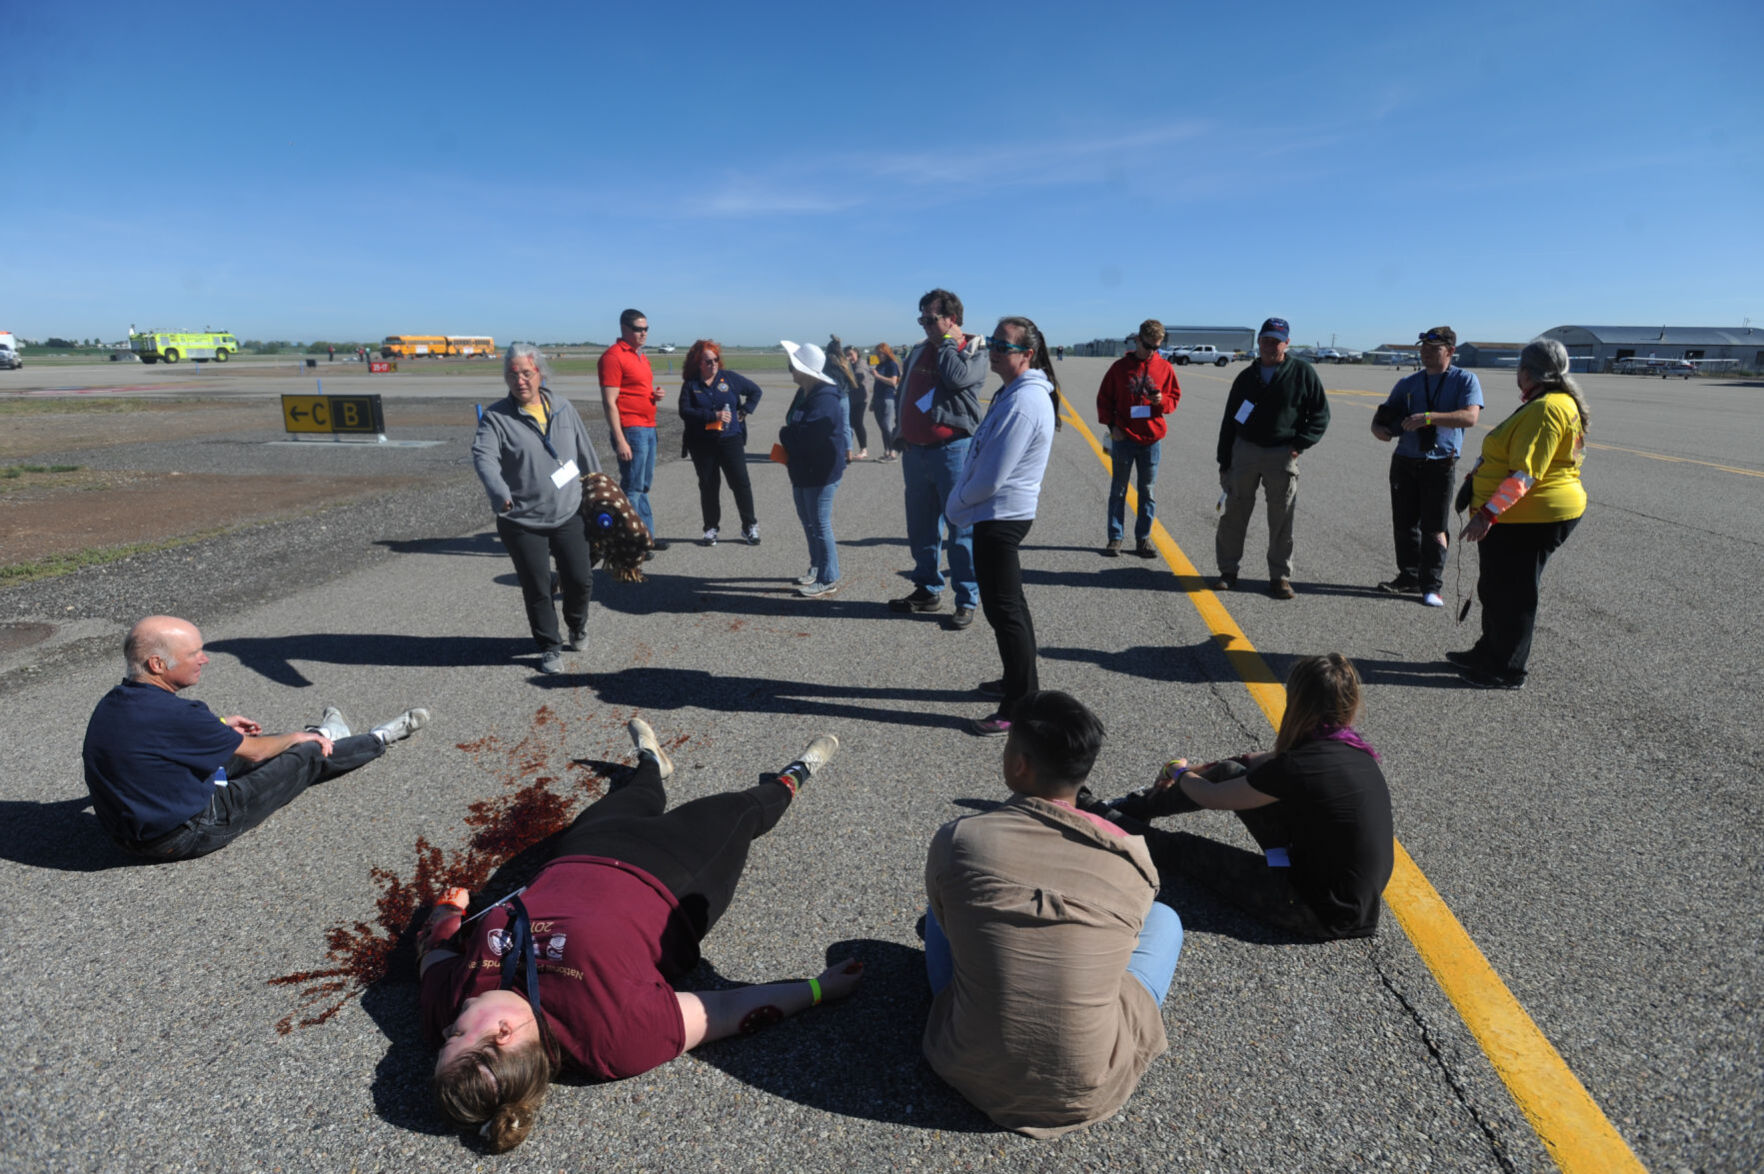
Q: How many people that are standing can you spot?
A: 13